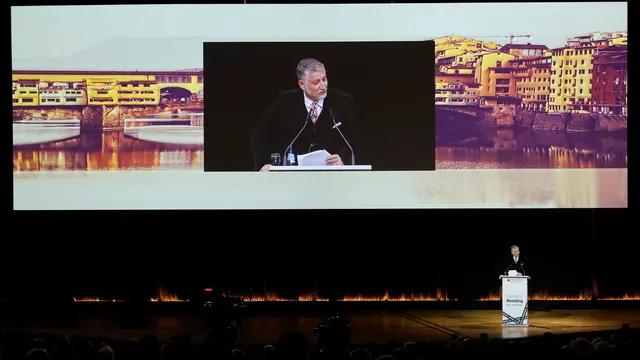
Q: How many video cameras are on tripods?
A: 2